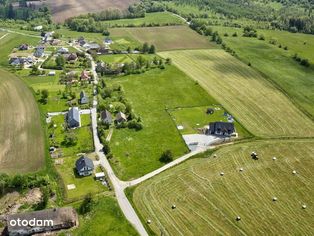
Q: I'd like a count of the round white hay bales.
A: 10